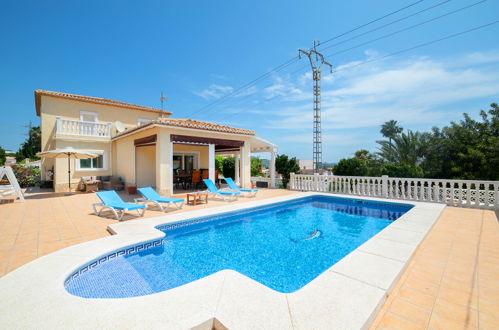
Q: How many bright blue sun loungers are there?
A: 4